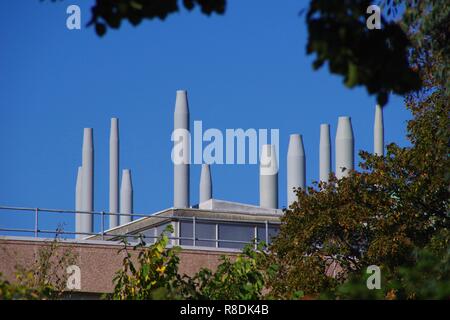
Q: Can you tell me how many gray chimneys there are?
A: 11